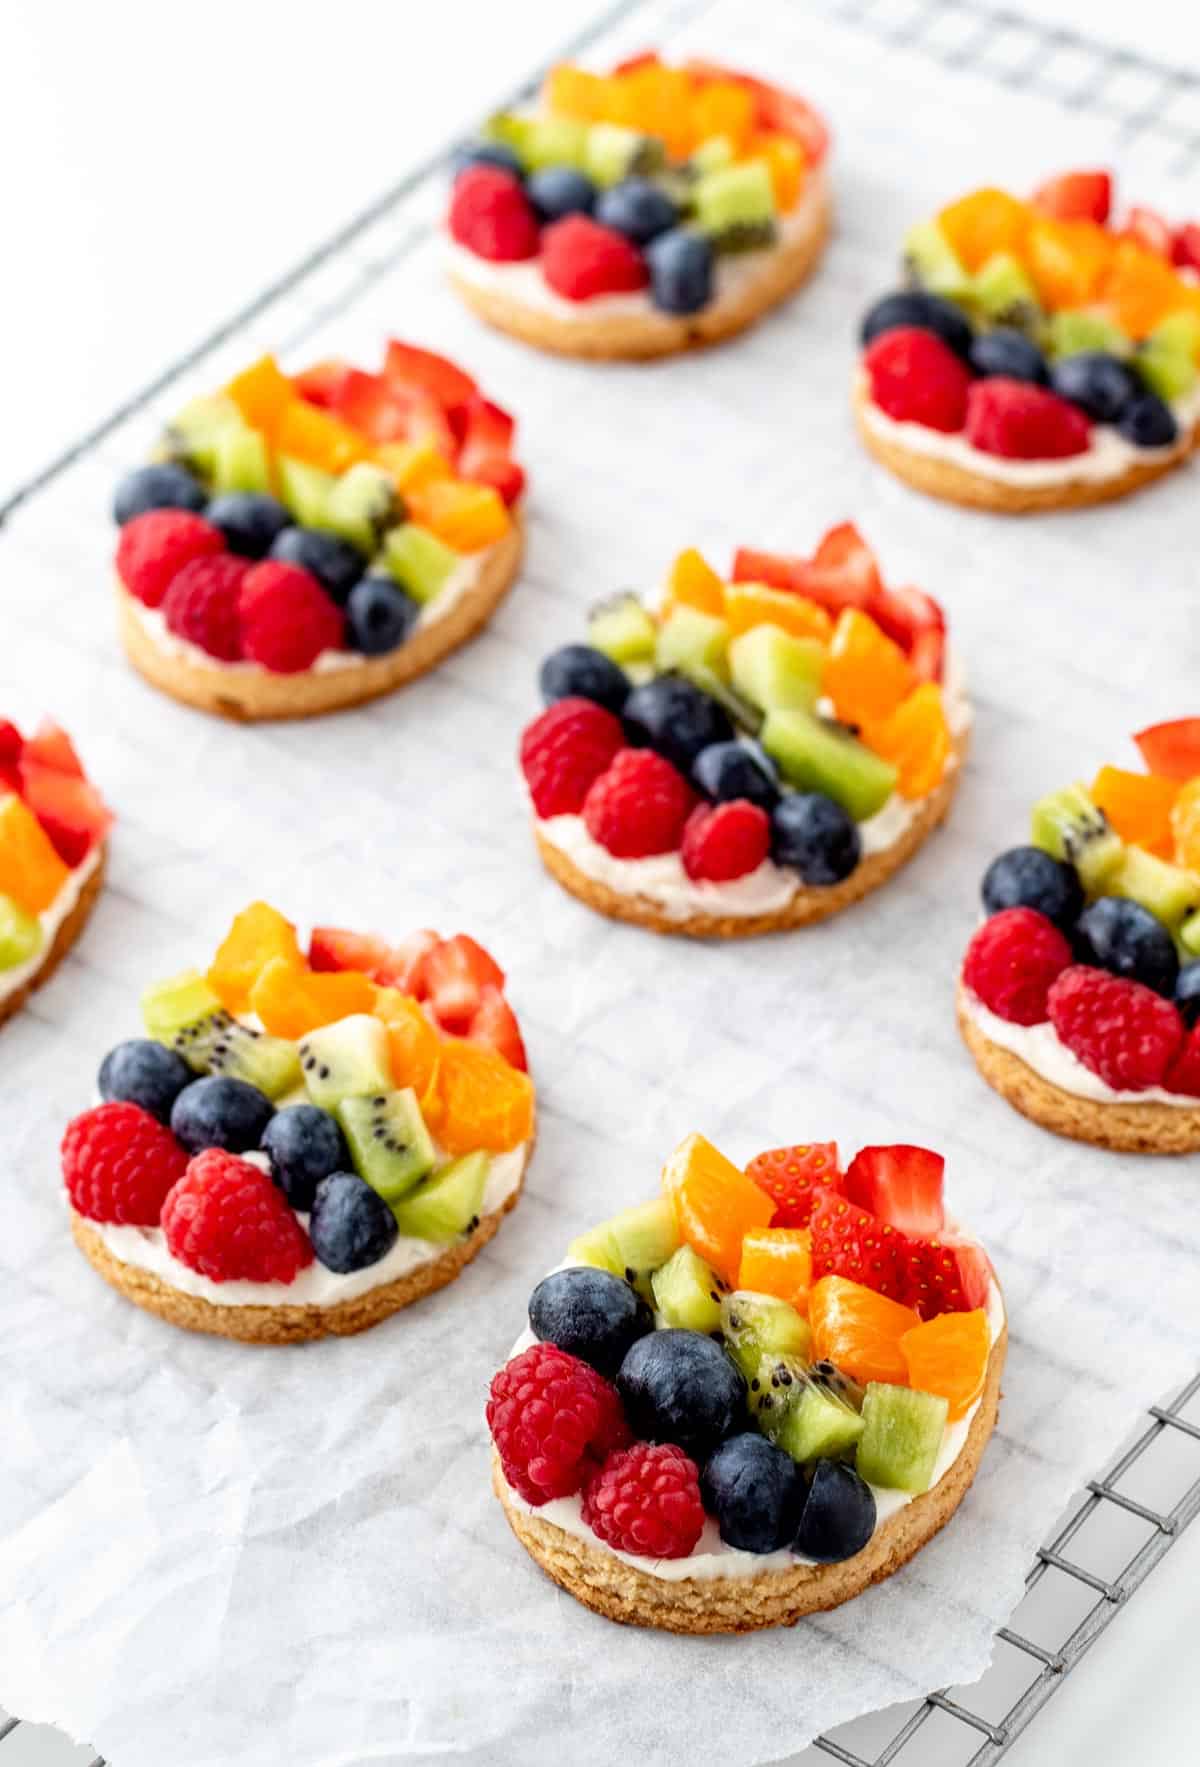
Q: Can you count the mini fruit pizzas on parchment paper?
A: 8